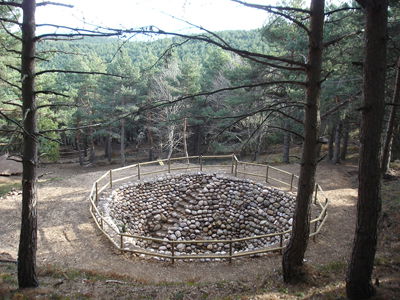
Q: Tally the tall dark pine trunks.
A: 3